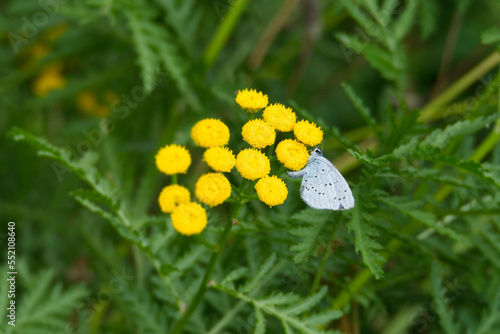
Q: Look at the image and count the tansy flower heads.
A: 13